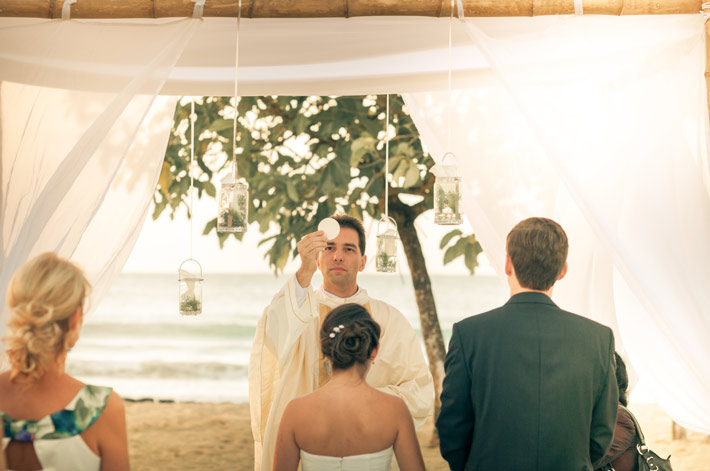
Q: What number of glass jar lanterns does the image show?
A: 4